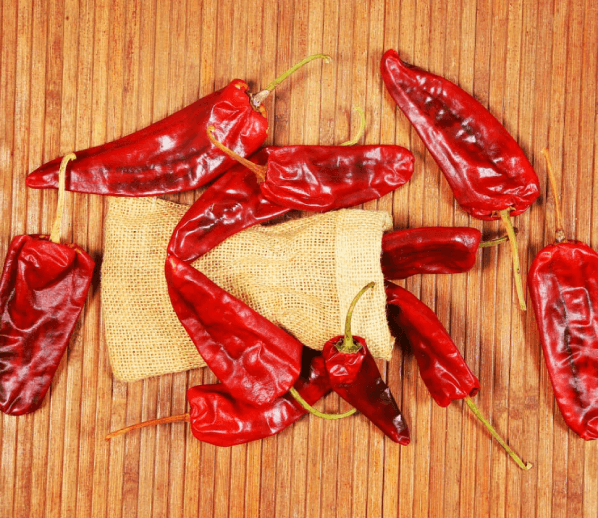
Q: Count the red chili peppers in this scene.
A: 11